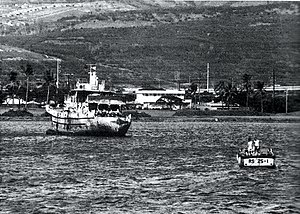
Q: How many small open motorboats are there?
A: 1